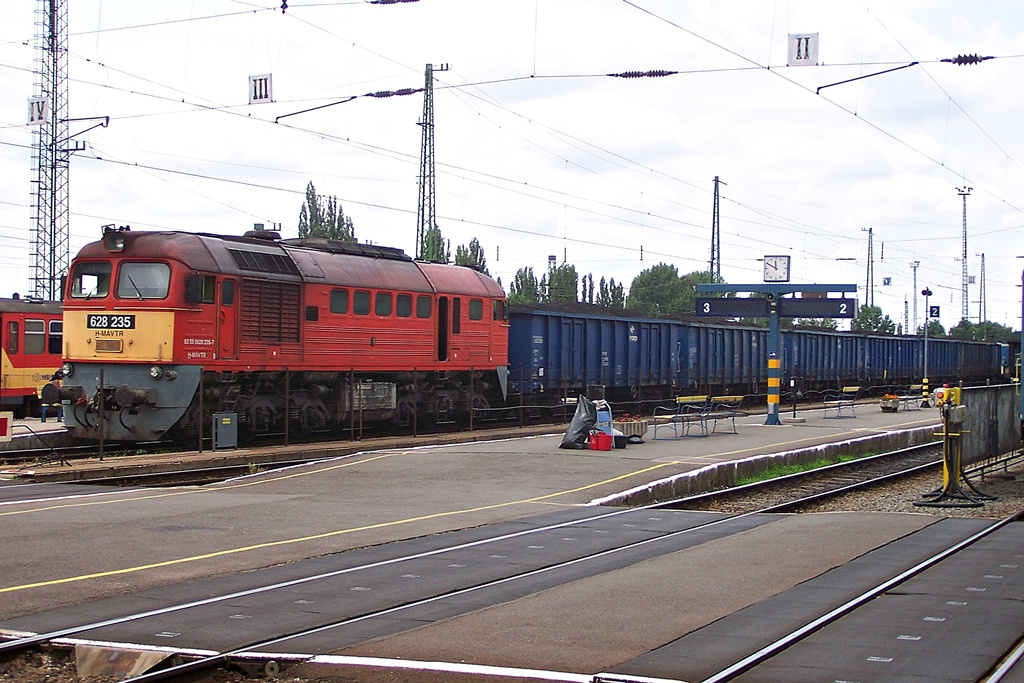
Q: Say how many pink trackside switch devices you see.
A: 0